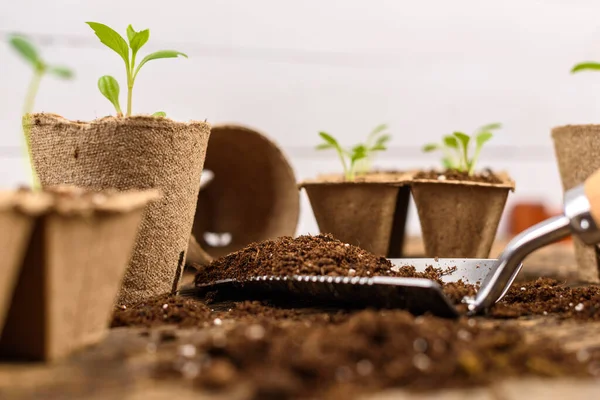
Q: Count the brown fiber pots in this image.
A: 7